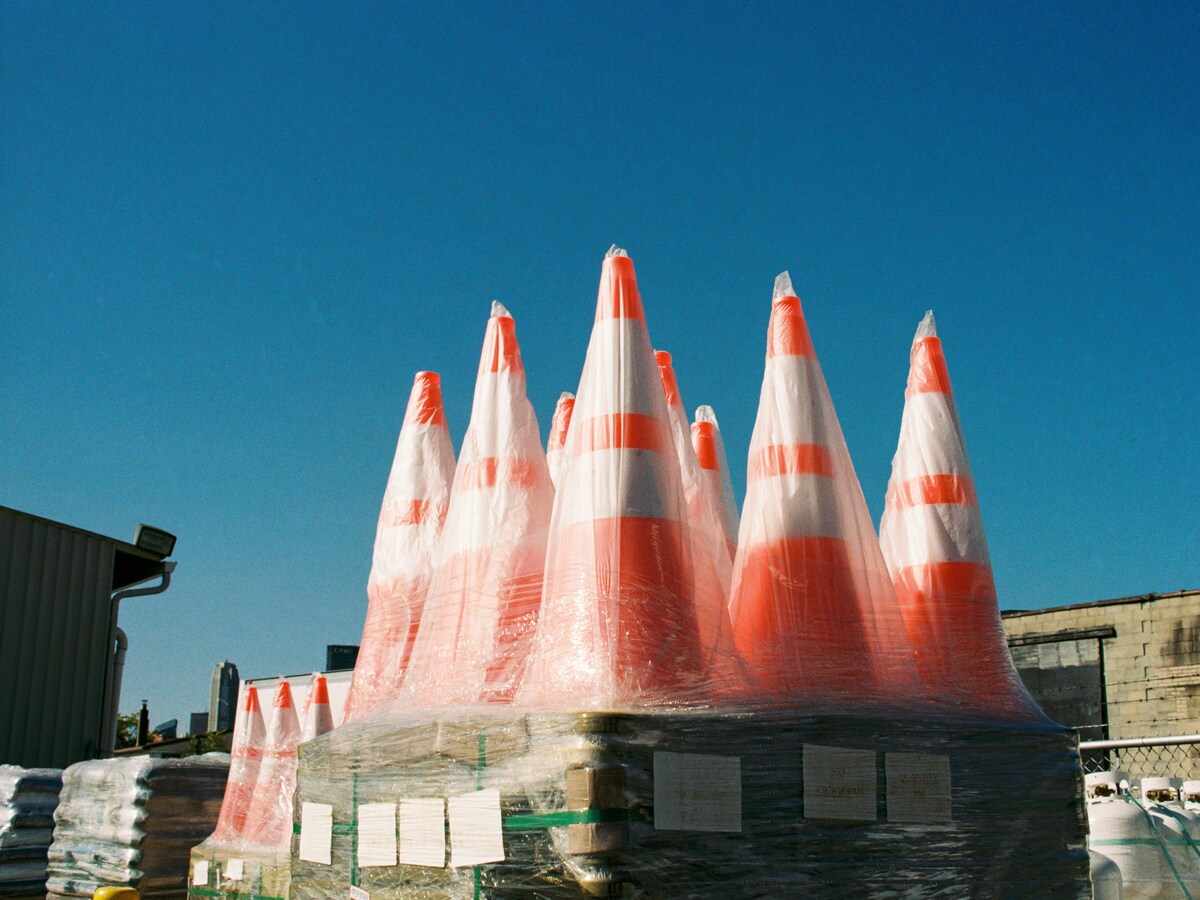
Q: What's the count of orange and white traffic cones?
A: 11